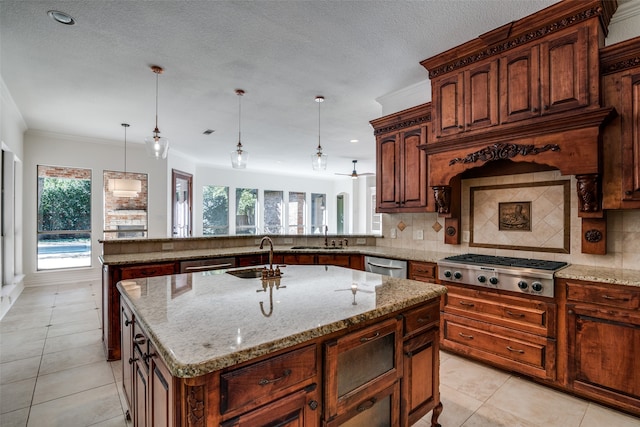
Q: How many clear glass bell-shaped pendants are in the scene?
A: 3